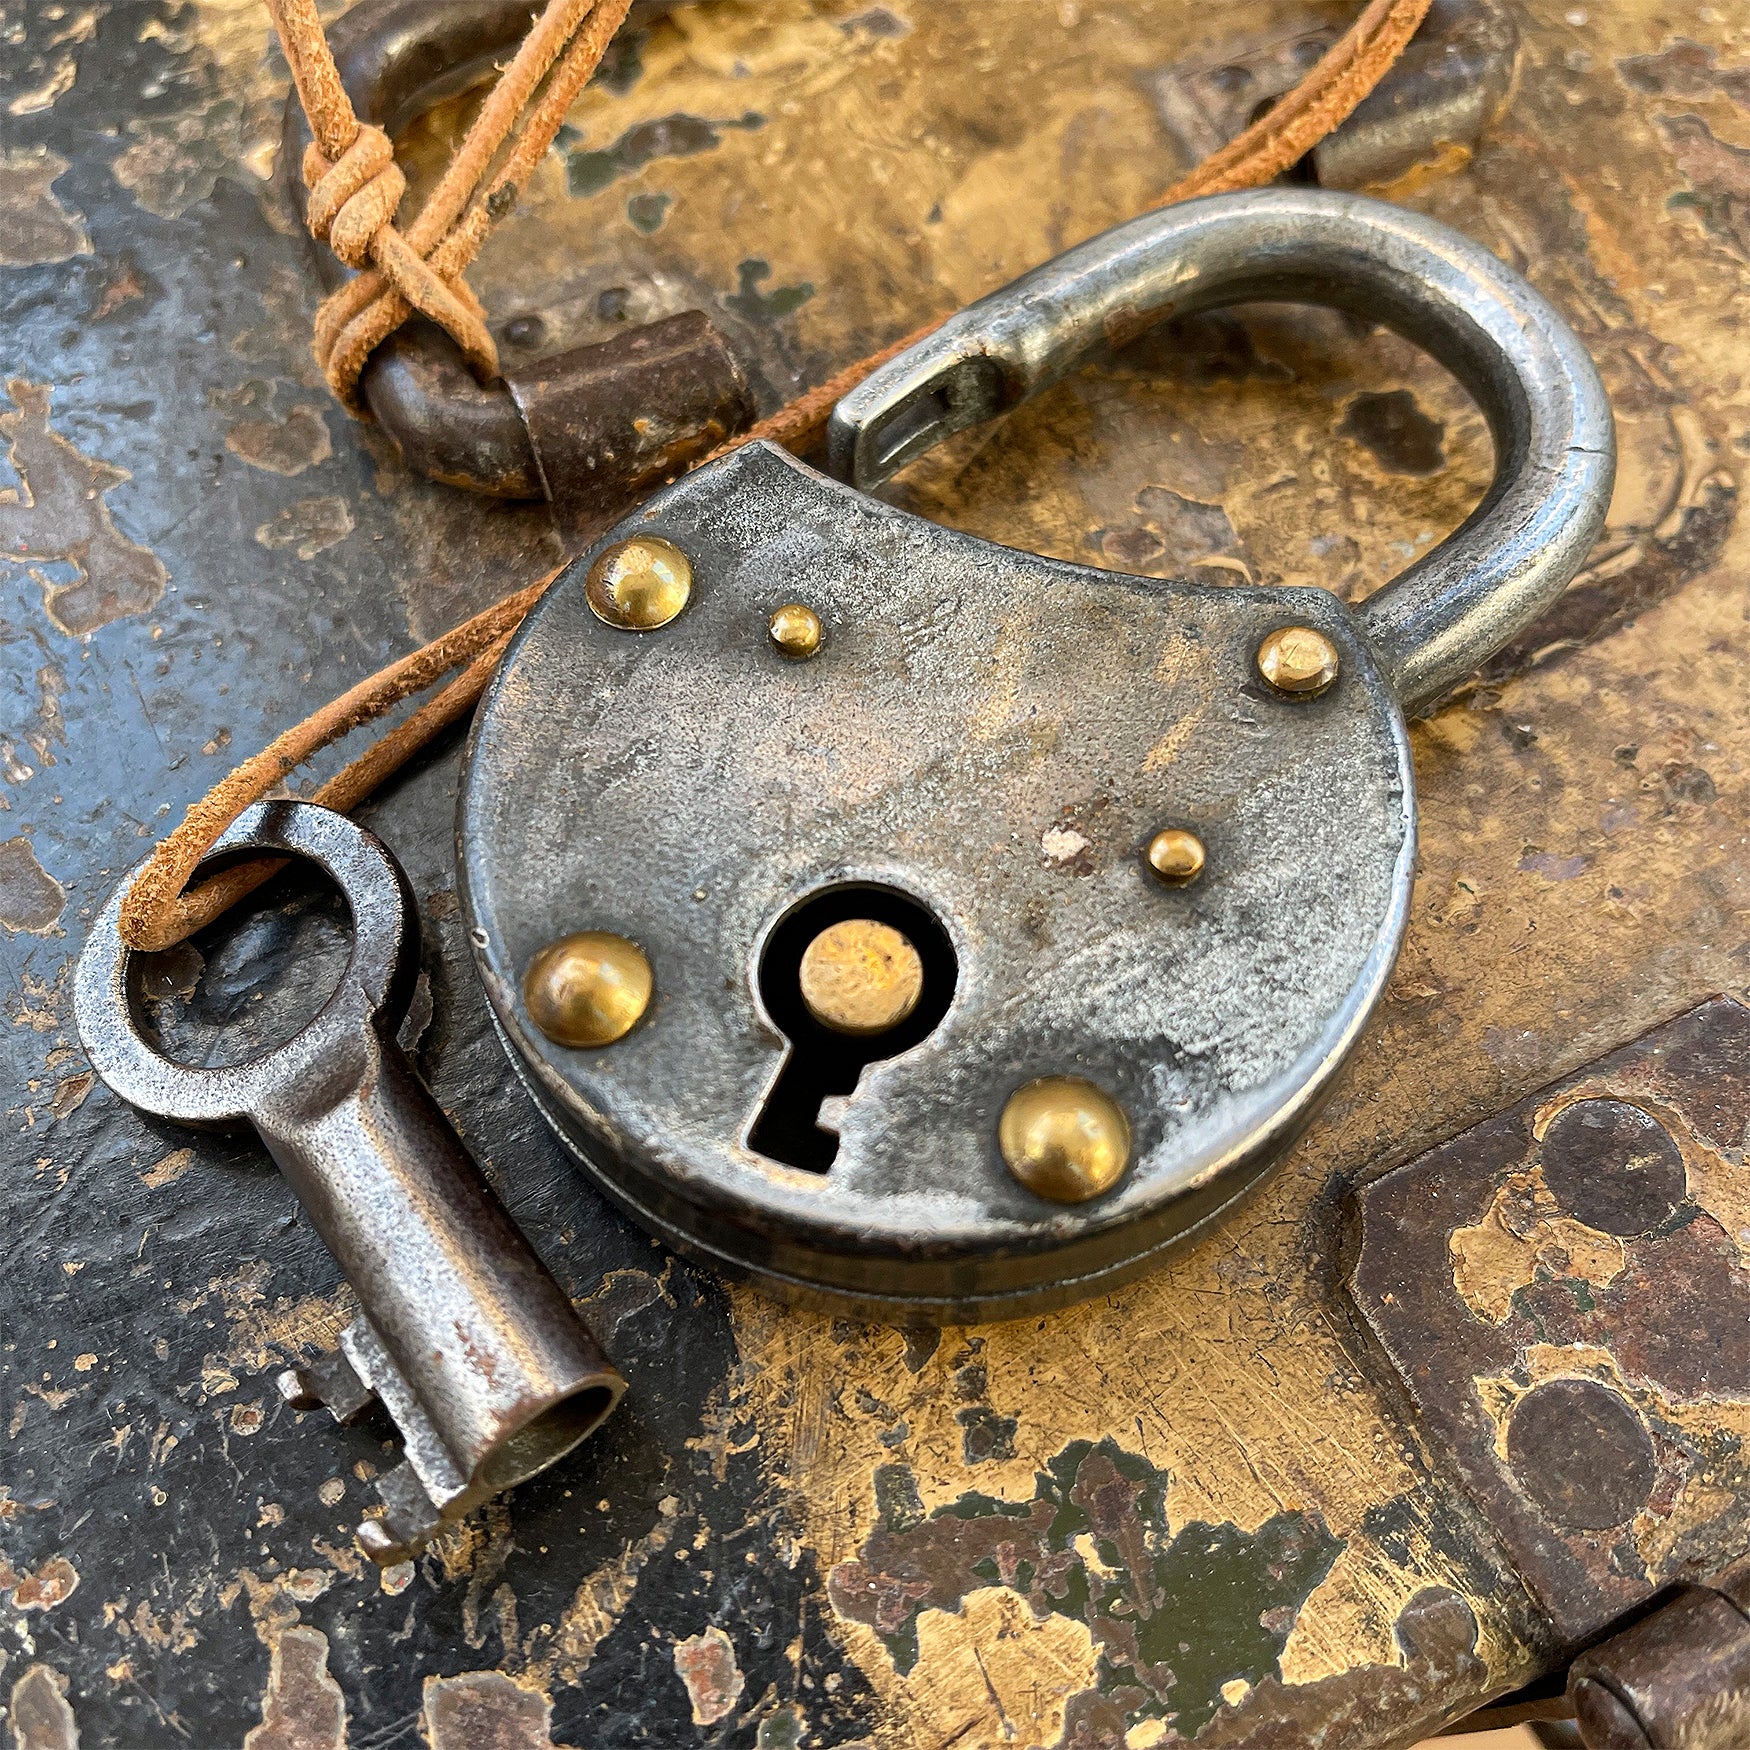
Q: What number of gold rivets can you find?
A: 6